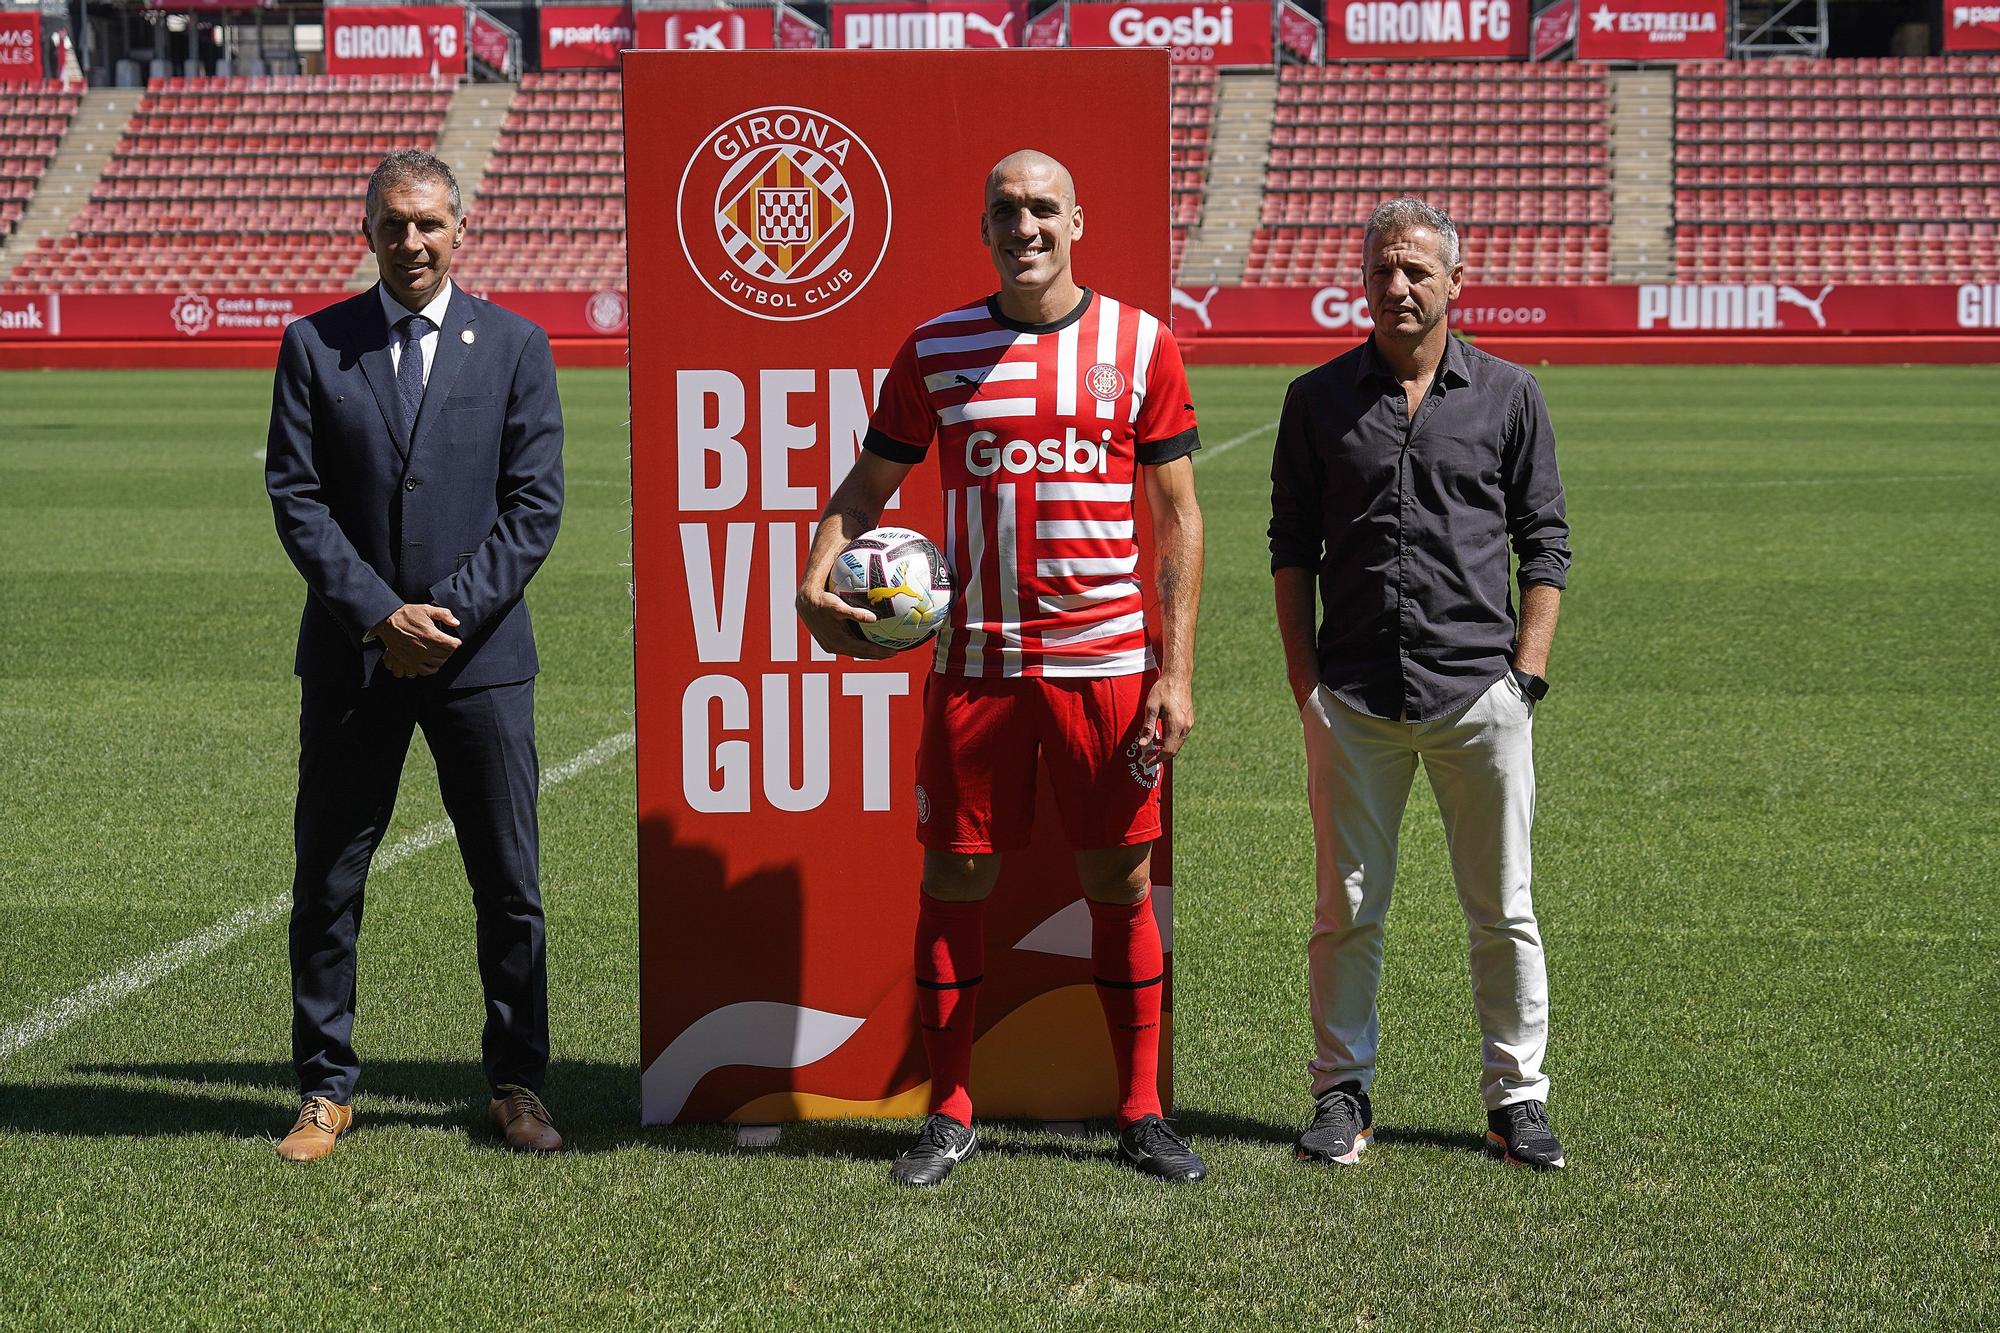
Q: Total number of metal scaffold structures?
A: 1